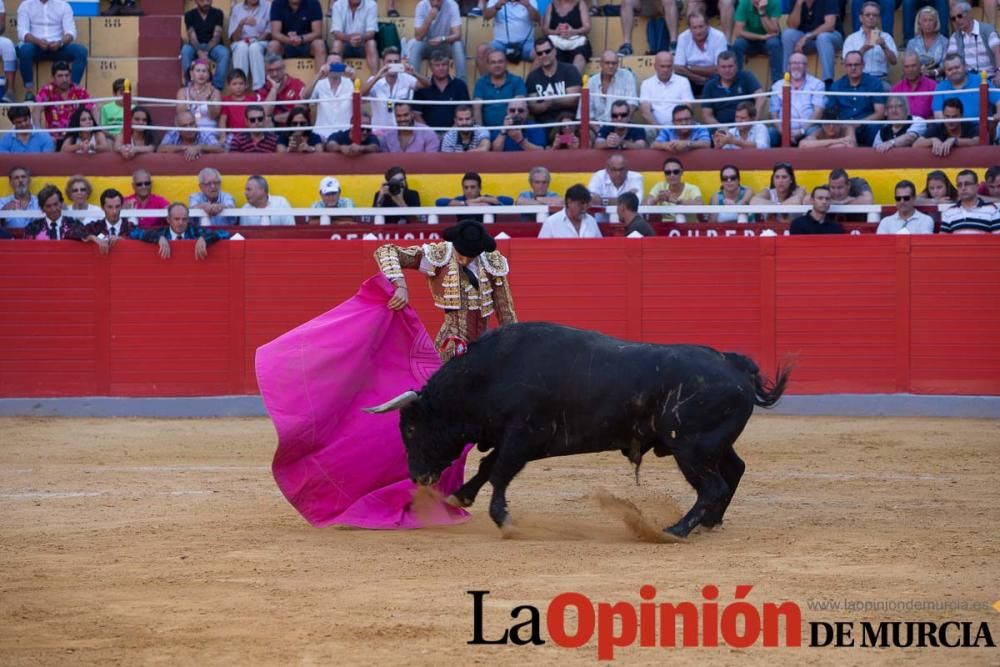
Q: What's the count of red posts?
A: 5